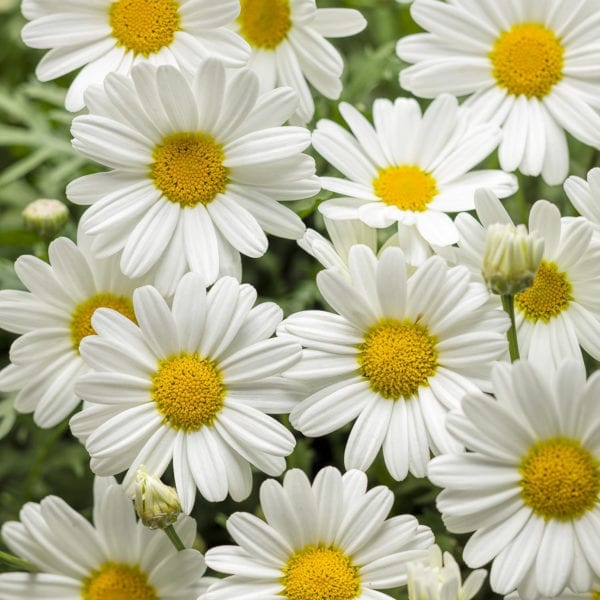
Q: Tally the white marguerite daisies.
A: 12